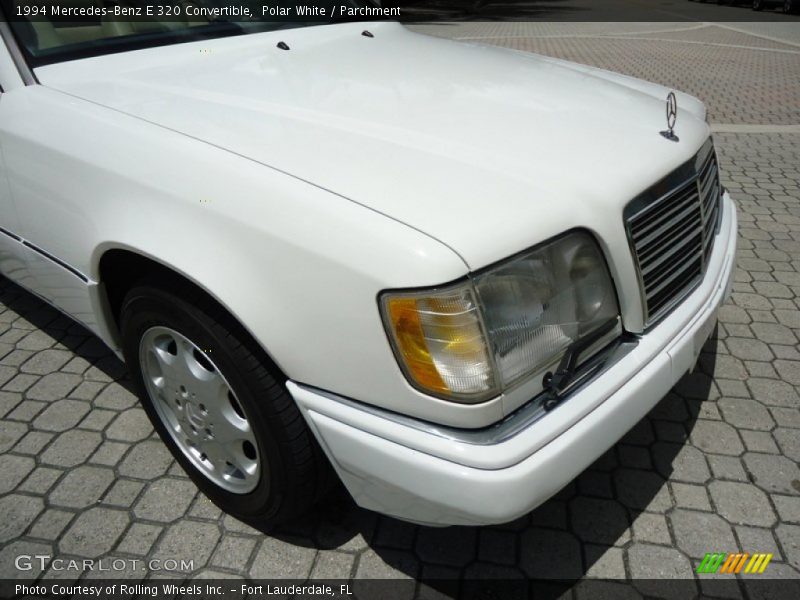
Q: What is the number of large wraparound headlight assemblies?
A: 1